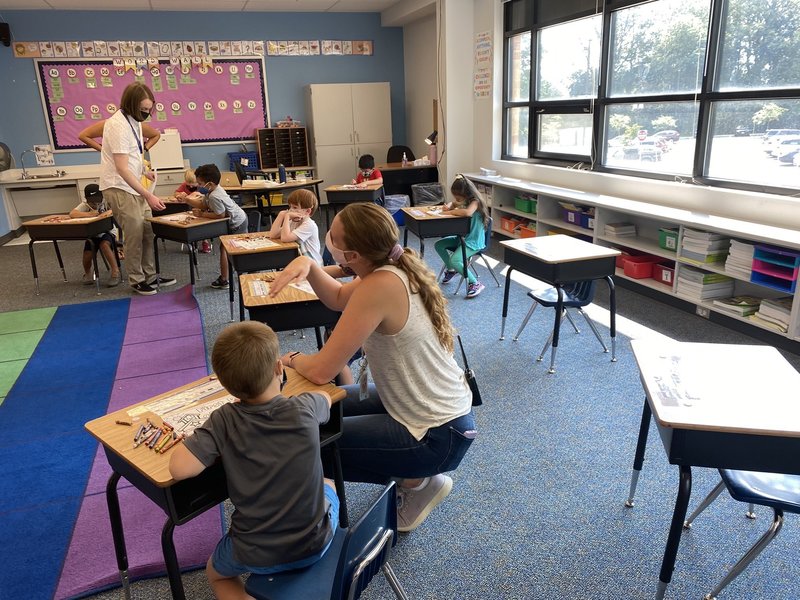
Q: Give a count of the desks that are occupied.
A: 8